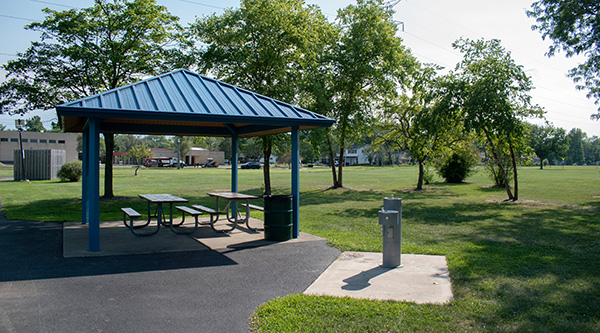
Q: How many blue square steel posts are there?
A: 4